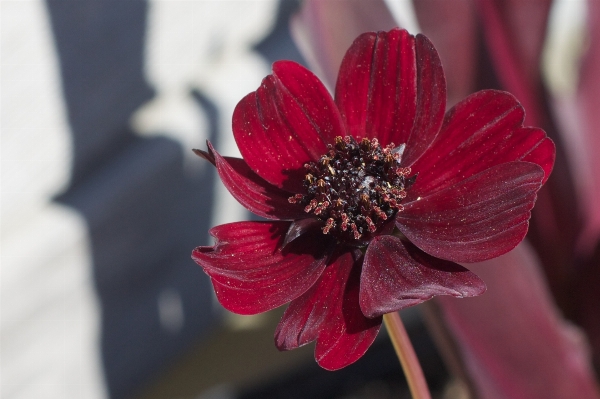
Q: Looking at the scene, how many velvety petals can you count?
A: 8